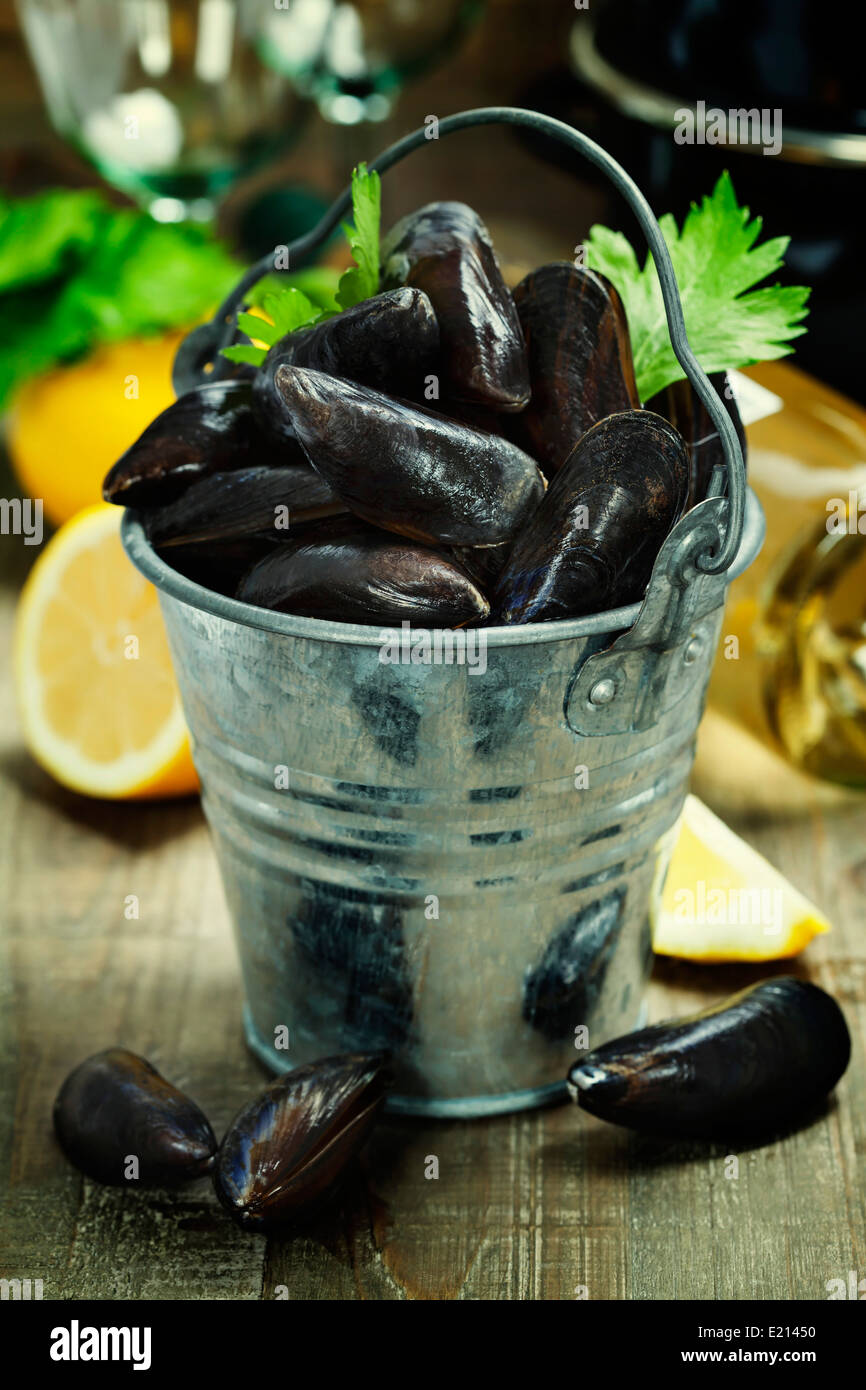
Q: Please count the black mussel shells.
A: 12